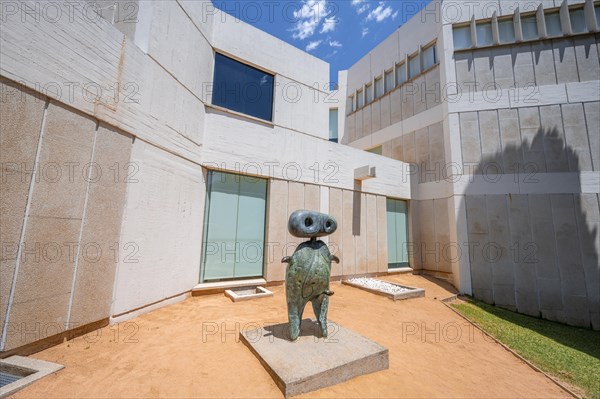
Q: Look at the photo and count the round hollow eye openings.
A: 2